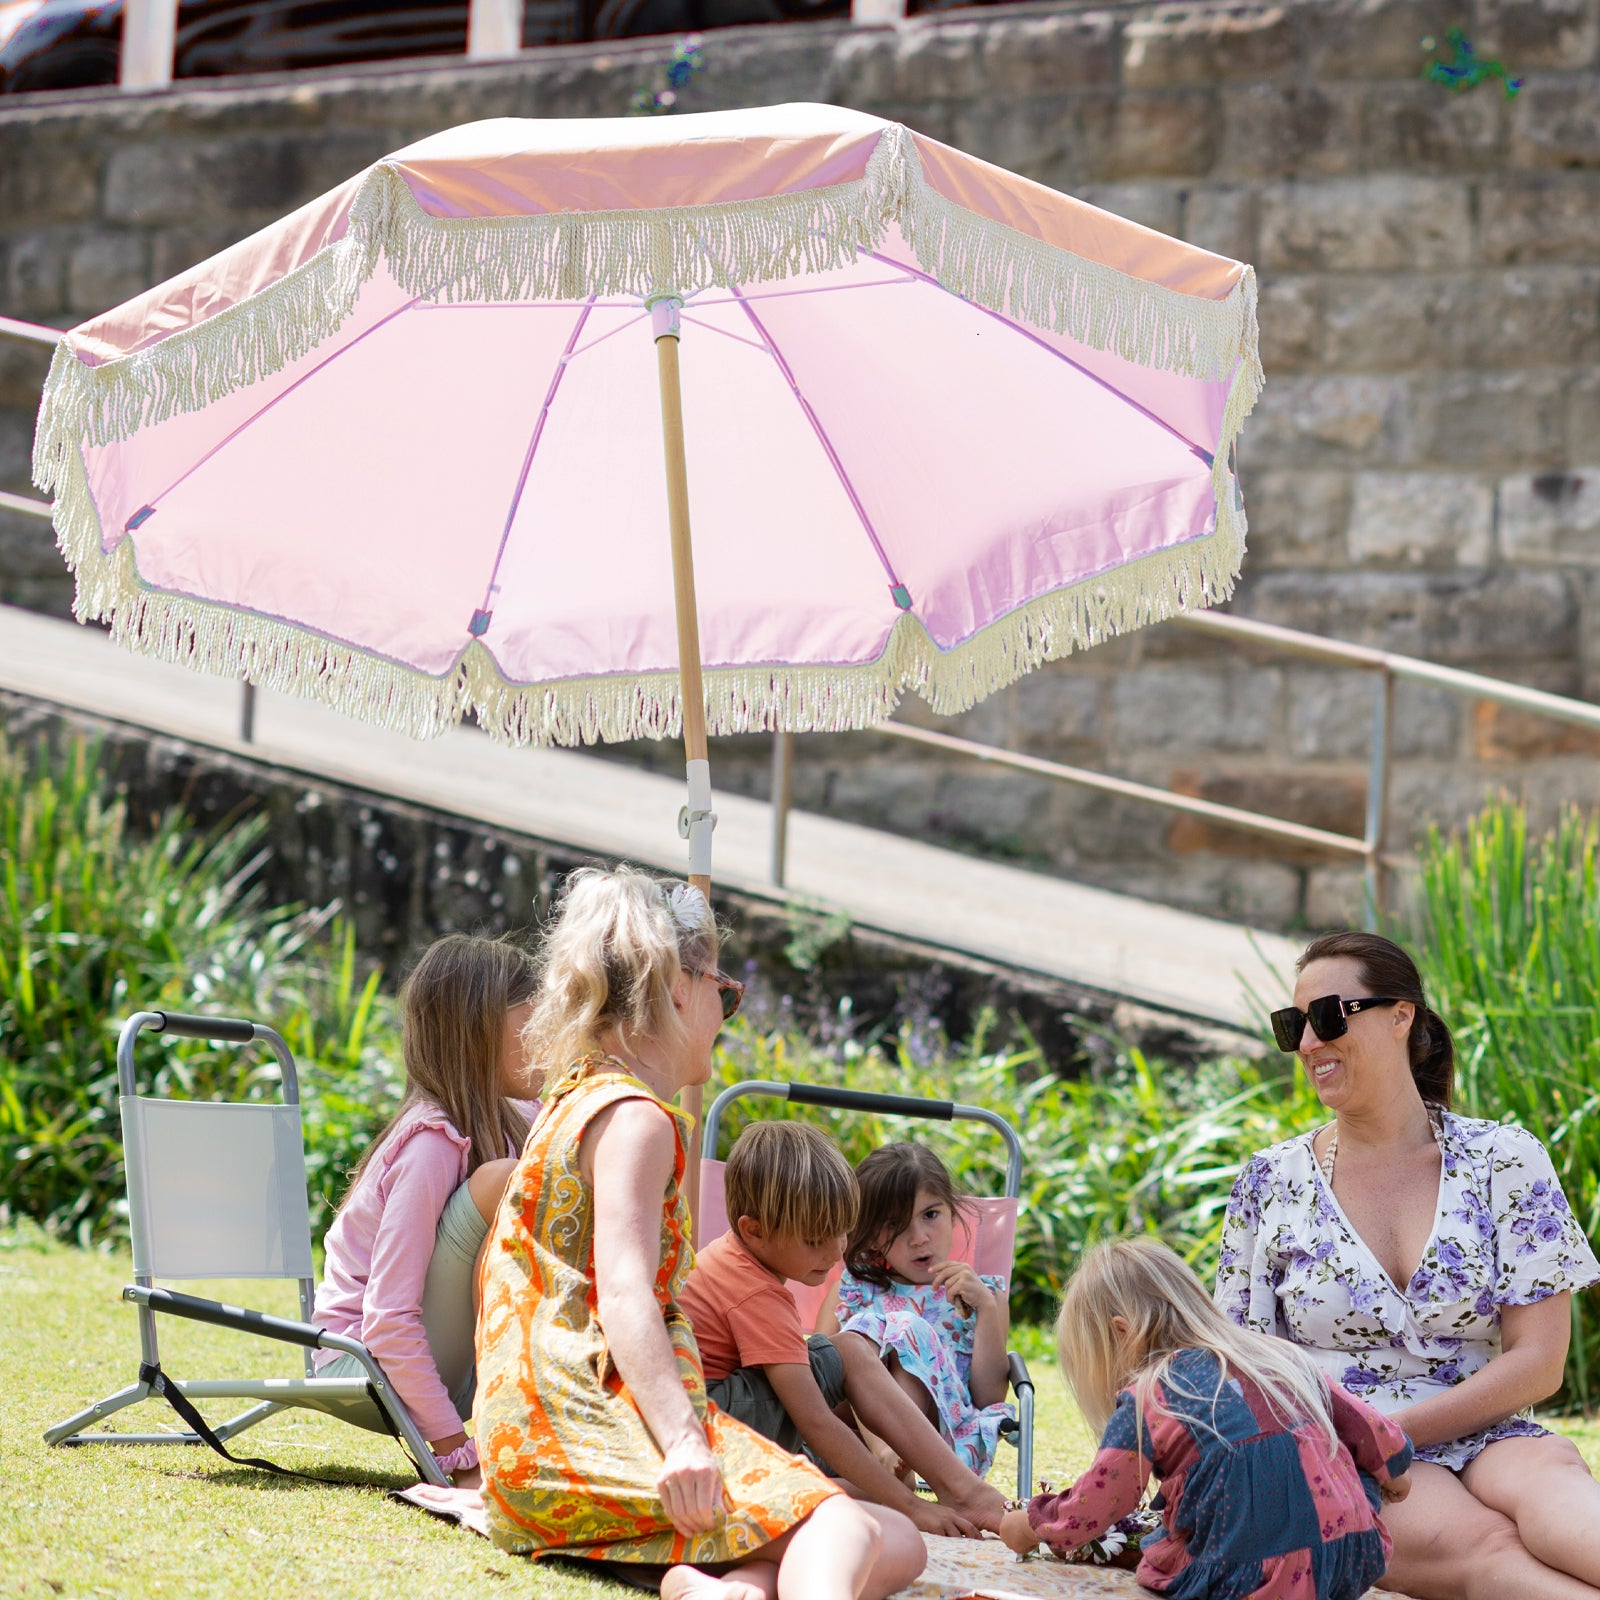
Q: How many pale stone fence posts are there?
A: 3